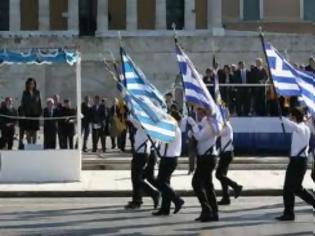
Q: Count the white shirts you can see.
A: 5